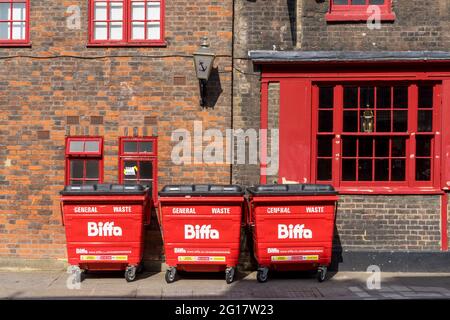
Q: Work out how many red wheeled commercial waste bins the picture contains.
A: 3